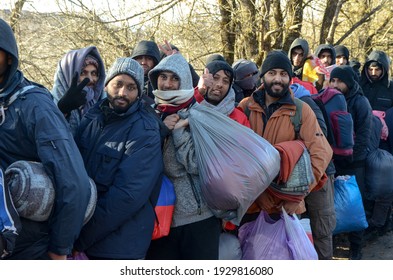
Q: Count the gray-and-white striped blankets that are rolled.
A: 1